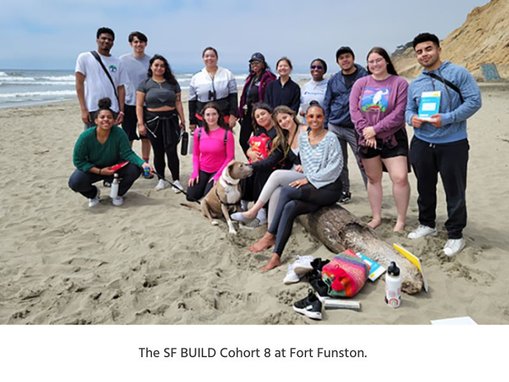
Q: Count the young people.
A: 15